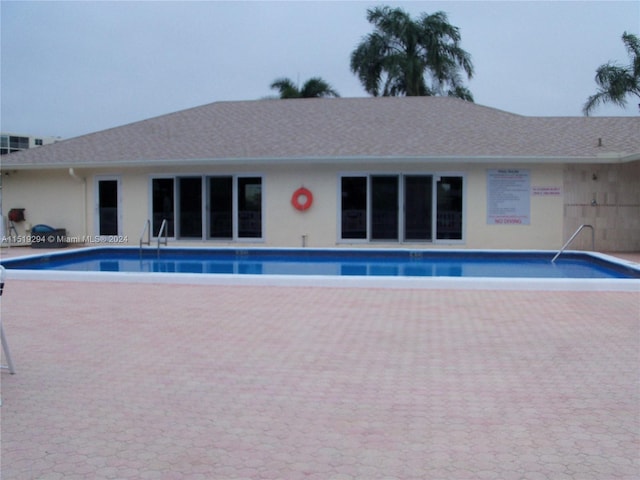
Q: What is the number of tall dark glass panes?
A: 9